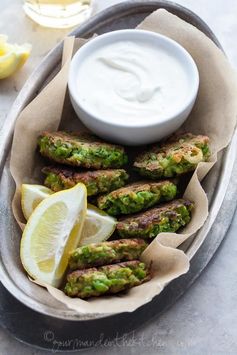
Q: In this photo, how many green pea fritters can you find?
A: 7